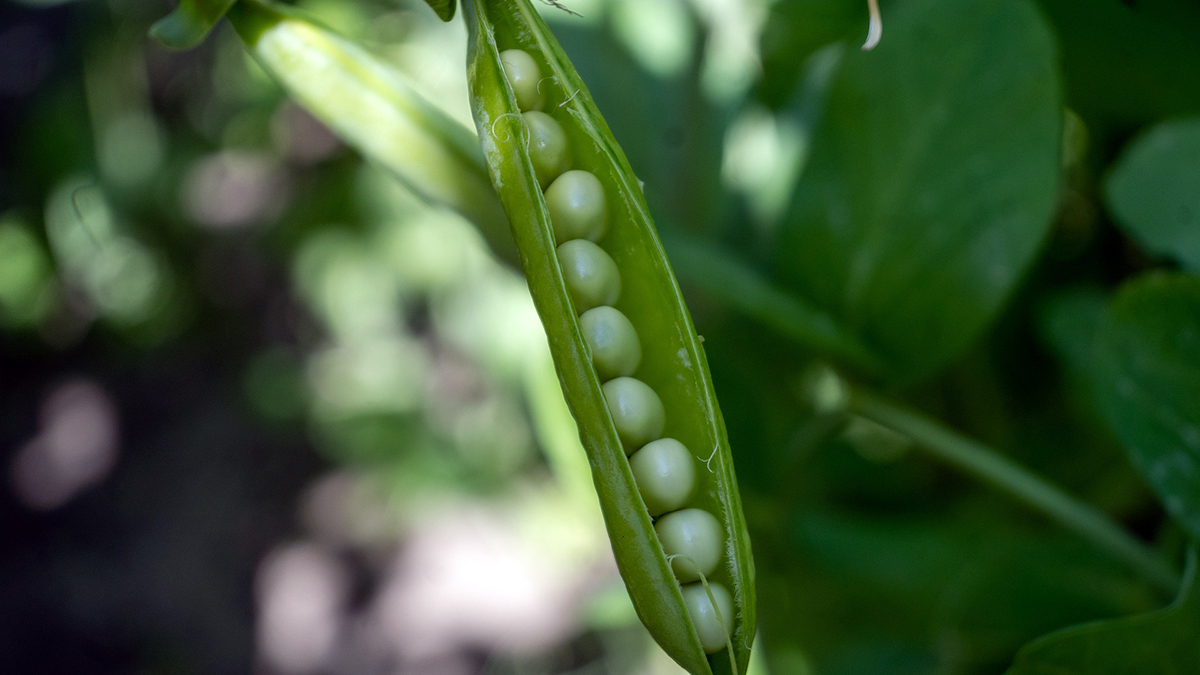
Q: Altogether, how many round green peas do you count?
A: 9